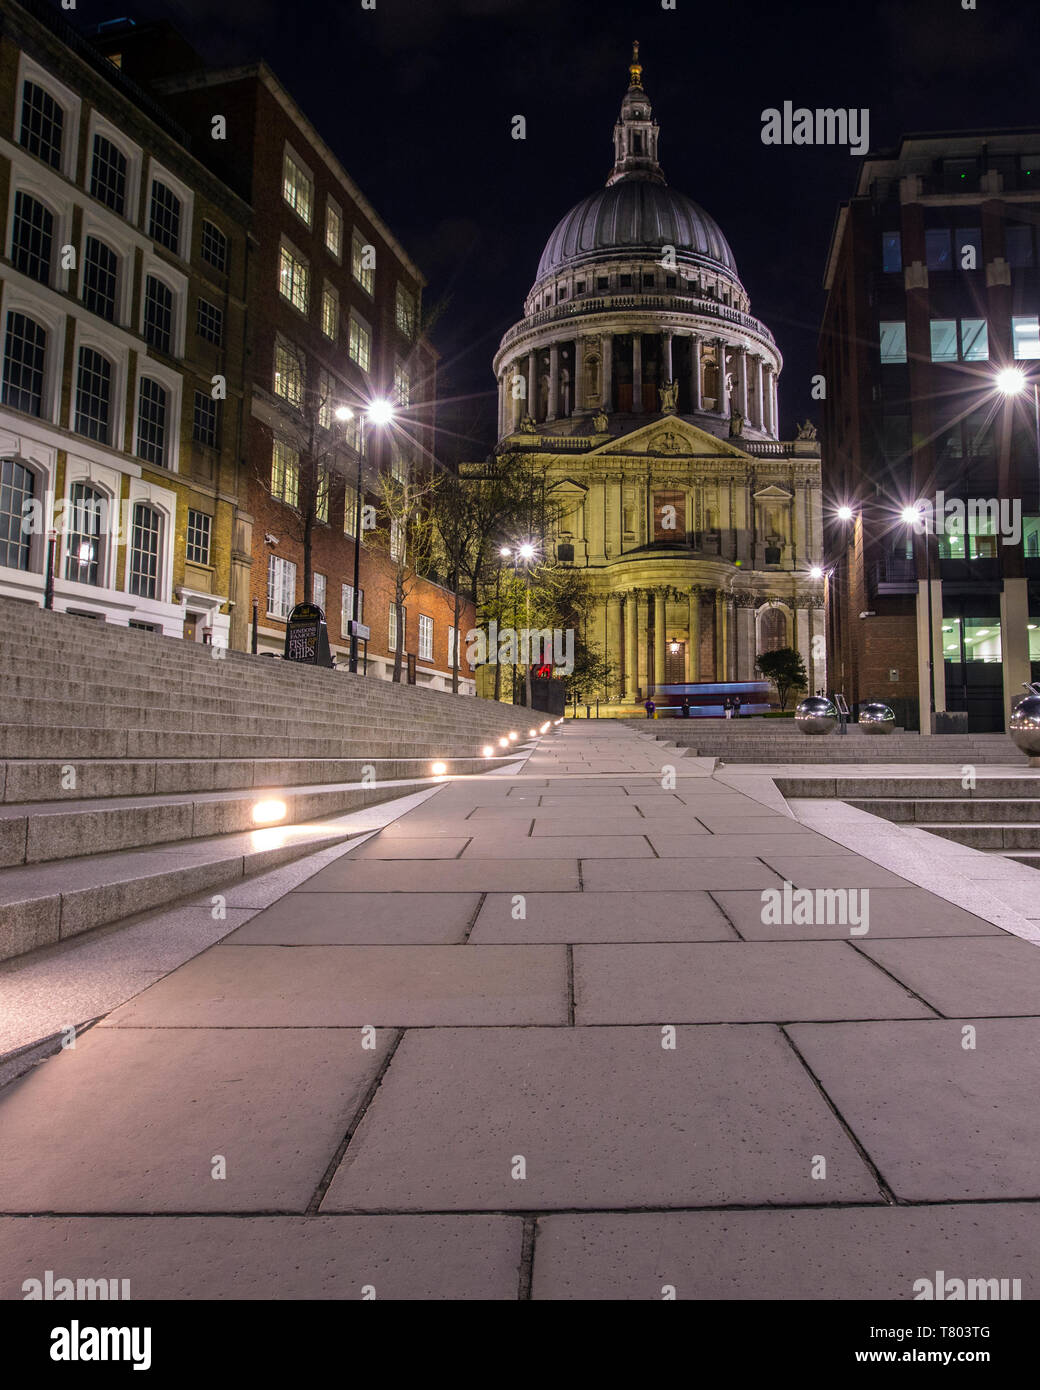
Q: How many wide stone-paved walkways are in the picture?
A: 1